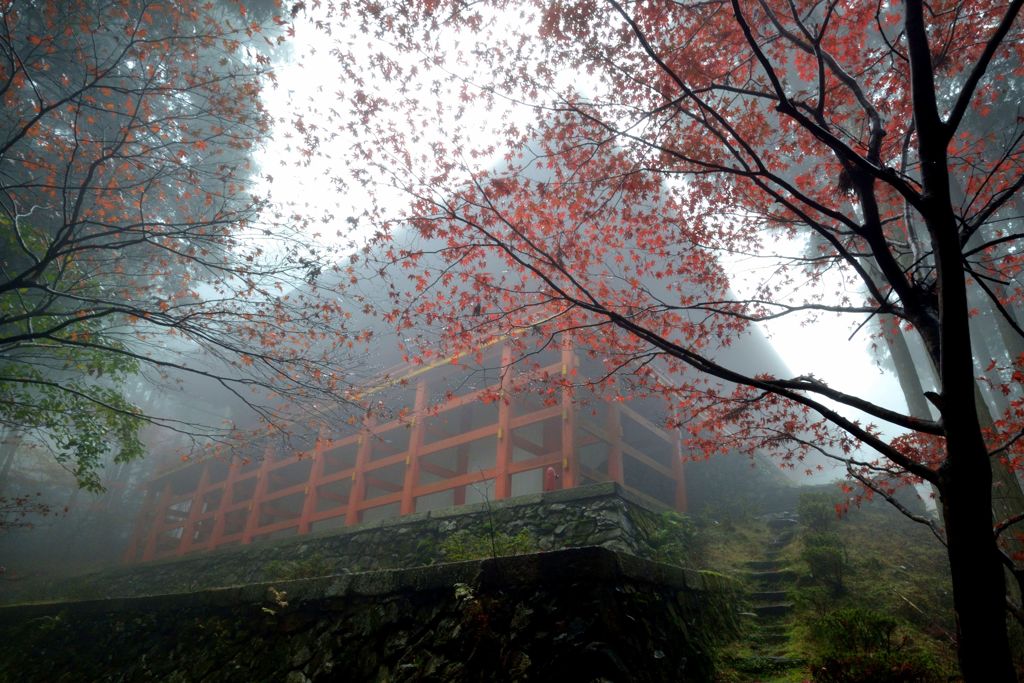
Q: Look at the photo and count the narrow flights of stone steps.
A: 1